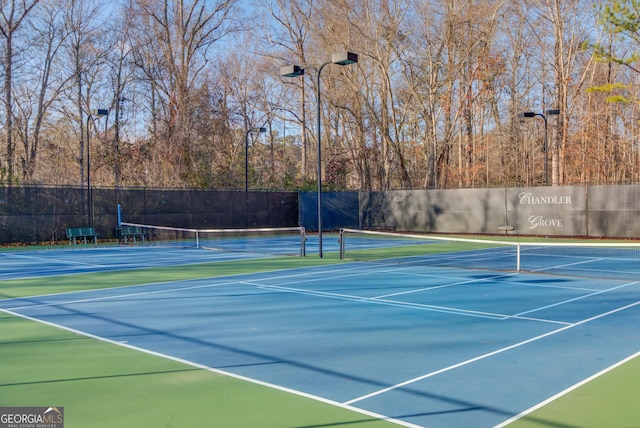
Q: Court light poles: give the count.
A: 4